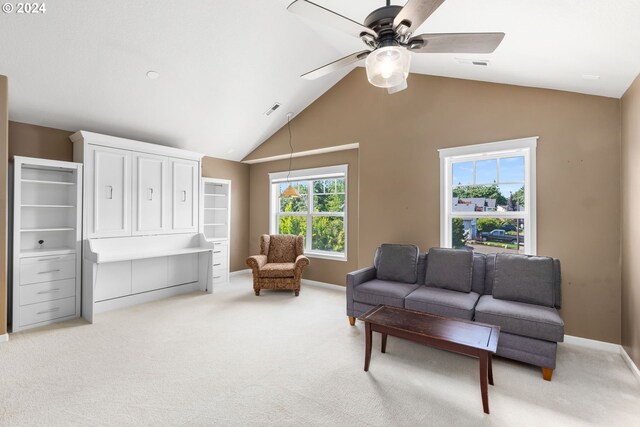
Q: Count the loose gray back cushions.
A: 3